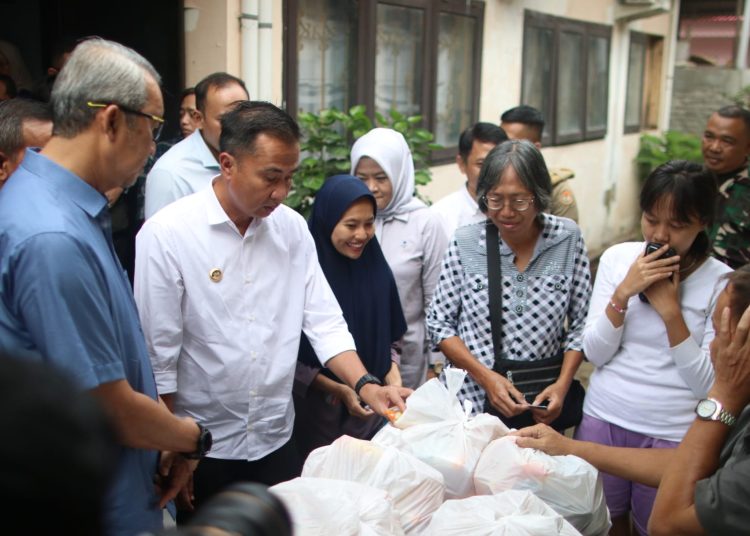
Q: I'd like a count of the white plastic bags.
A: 5